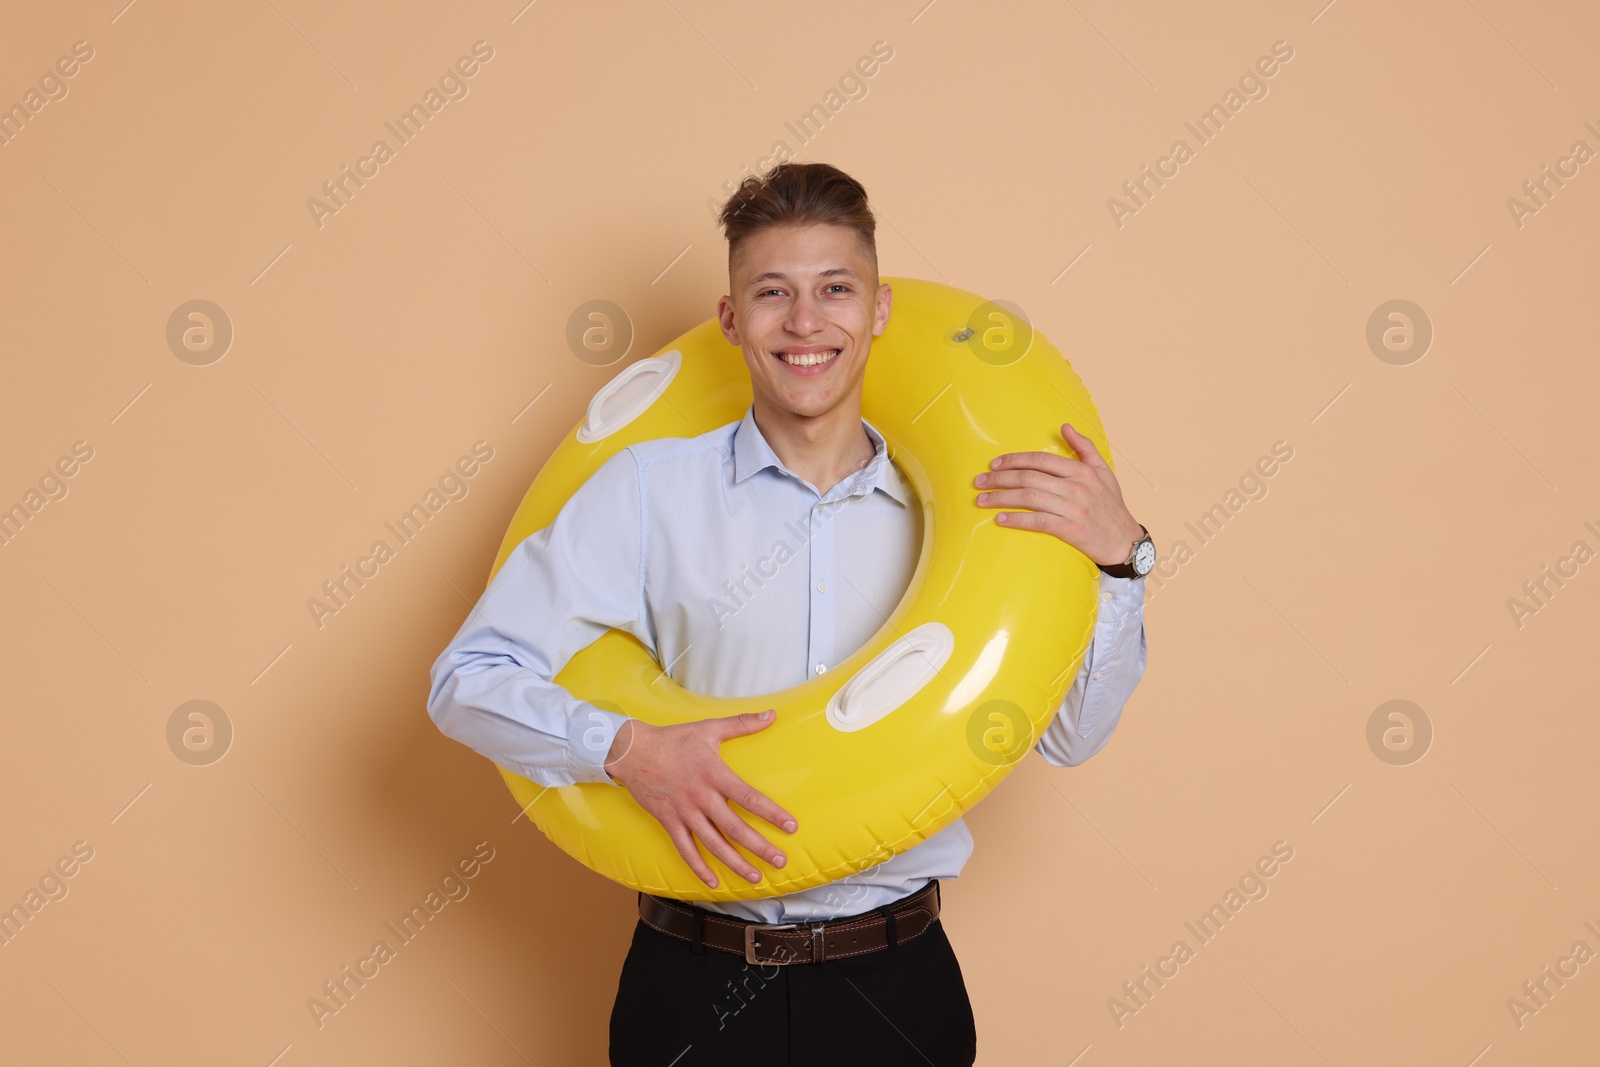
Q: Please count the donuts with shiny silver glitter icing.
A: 0